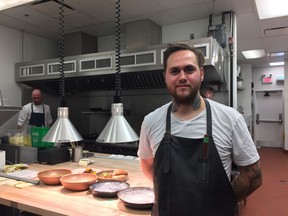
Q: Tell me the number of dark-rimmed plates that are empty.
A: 2